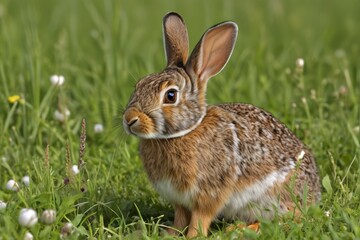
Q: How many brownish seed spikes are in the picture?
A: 3